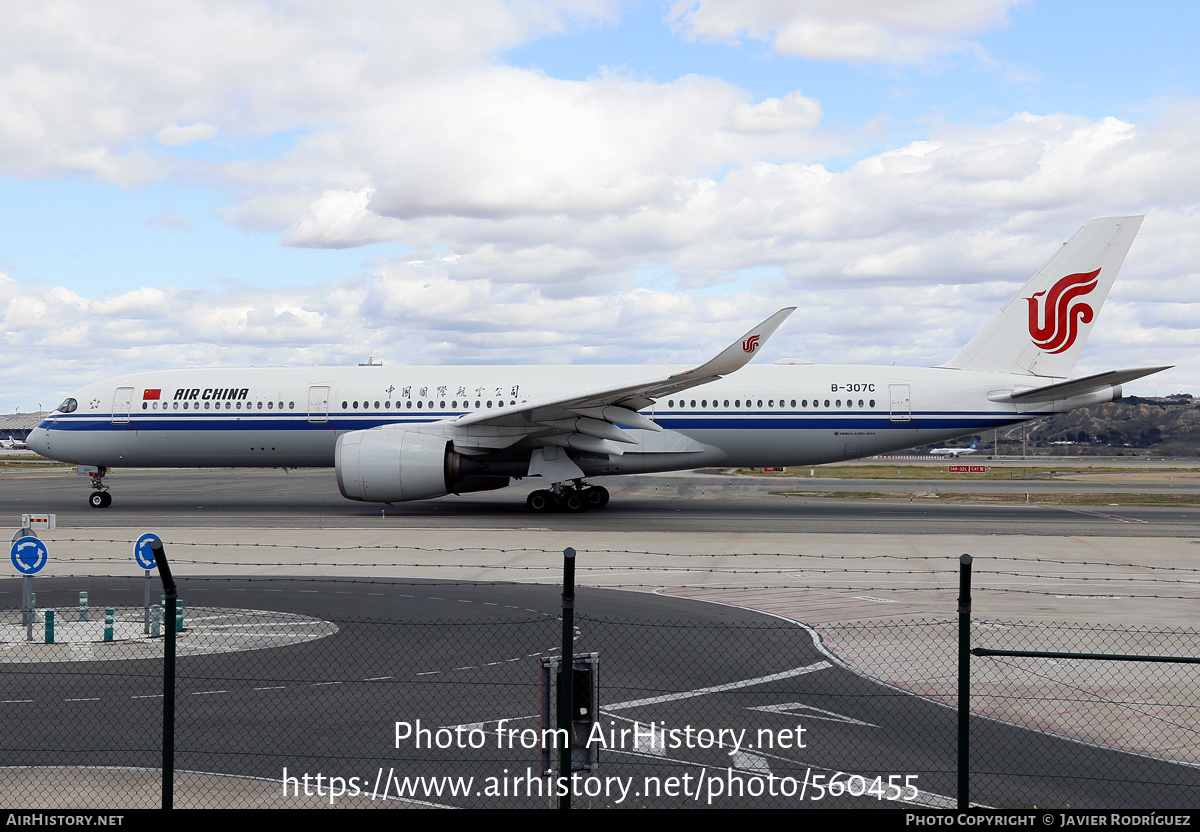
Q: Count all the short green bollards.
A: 7